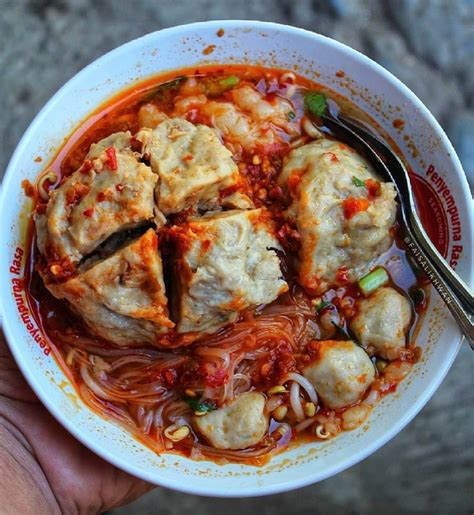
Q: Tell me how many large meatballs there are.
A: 2